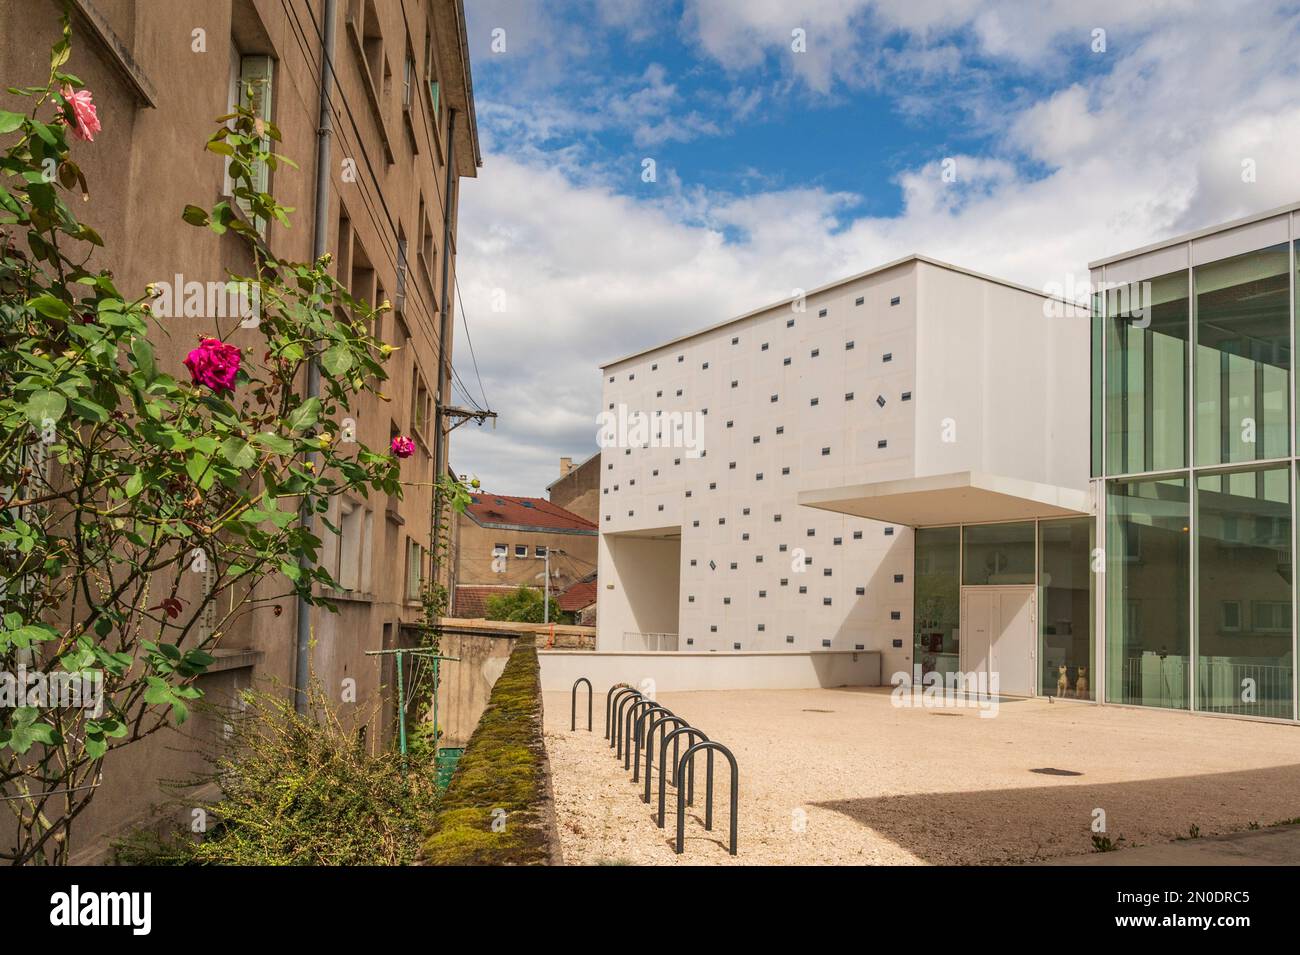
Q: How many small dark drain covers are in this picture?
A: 3